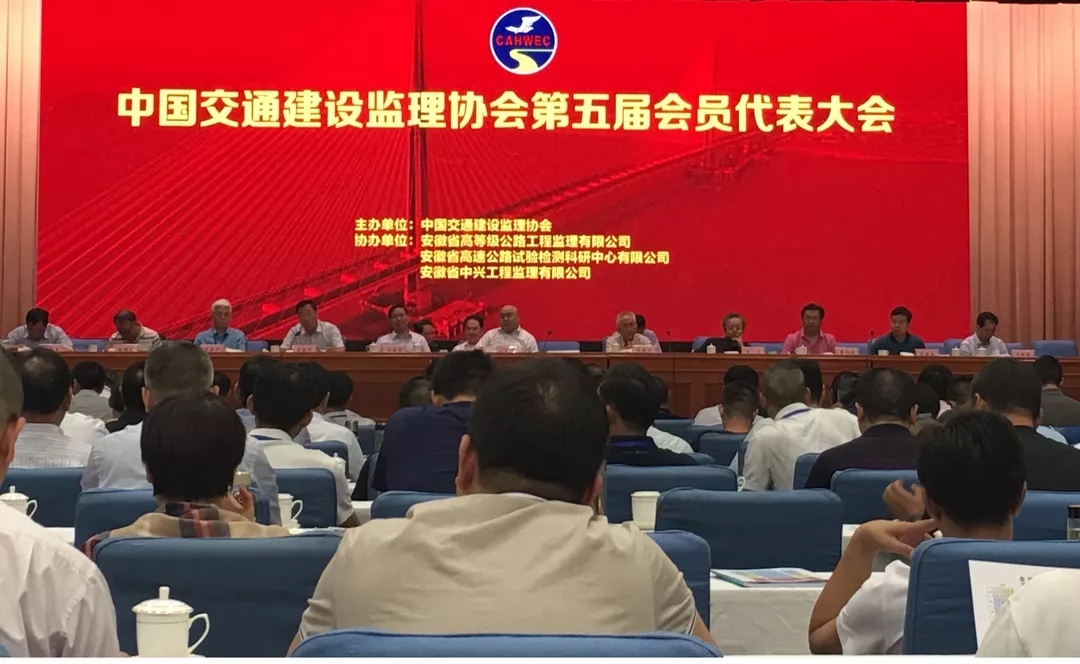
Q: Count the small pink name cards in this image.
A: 11